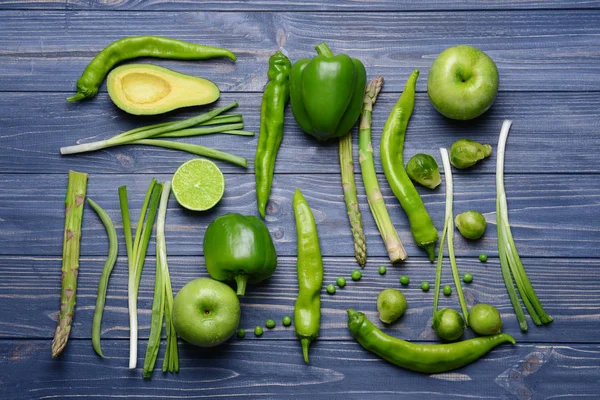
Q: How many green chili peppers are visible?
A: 5